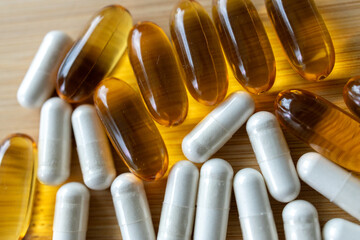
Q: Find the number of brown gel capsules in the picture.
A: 9